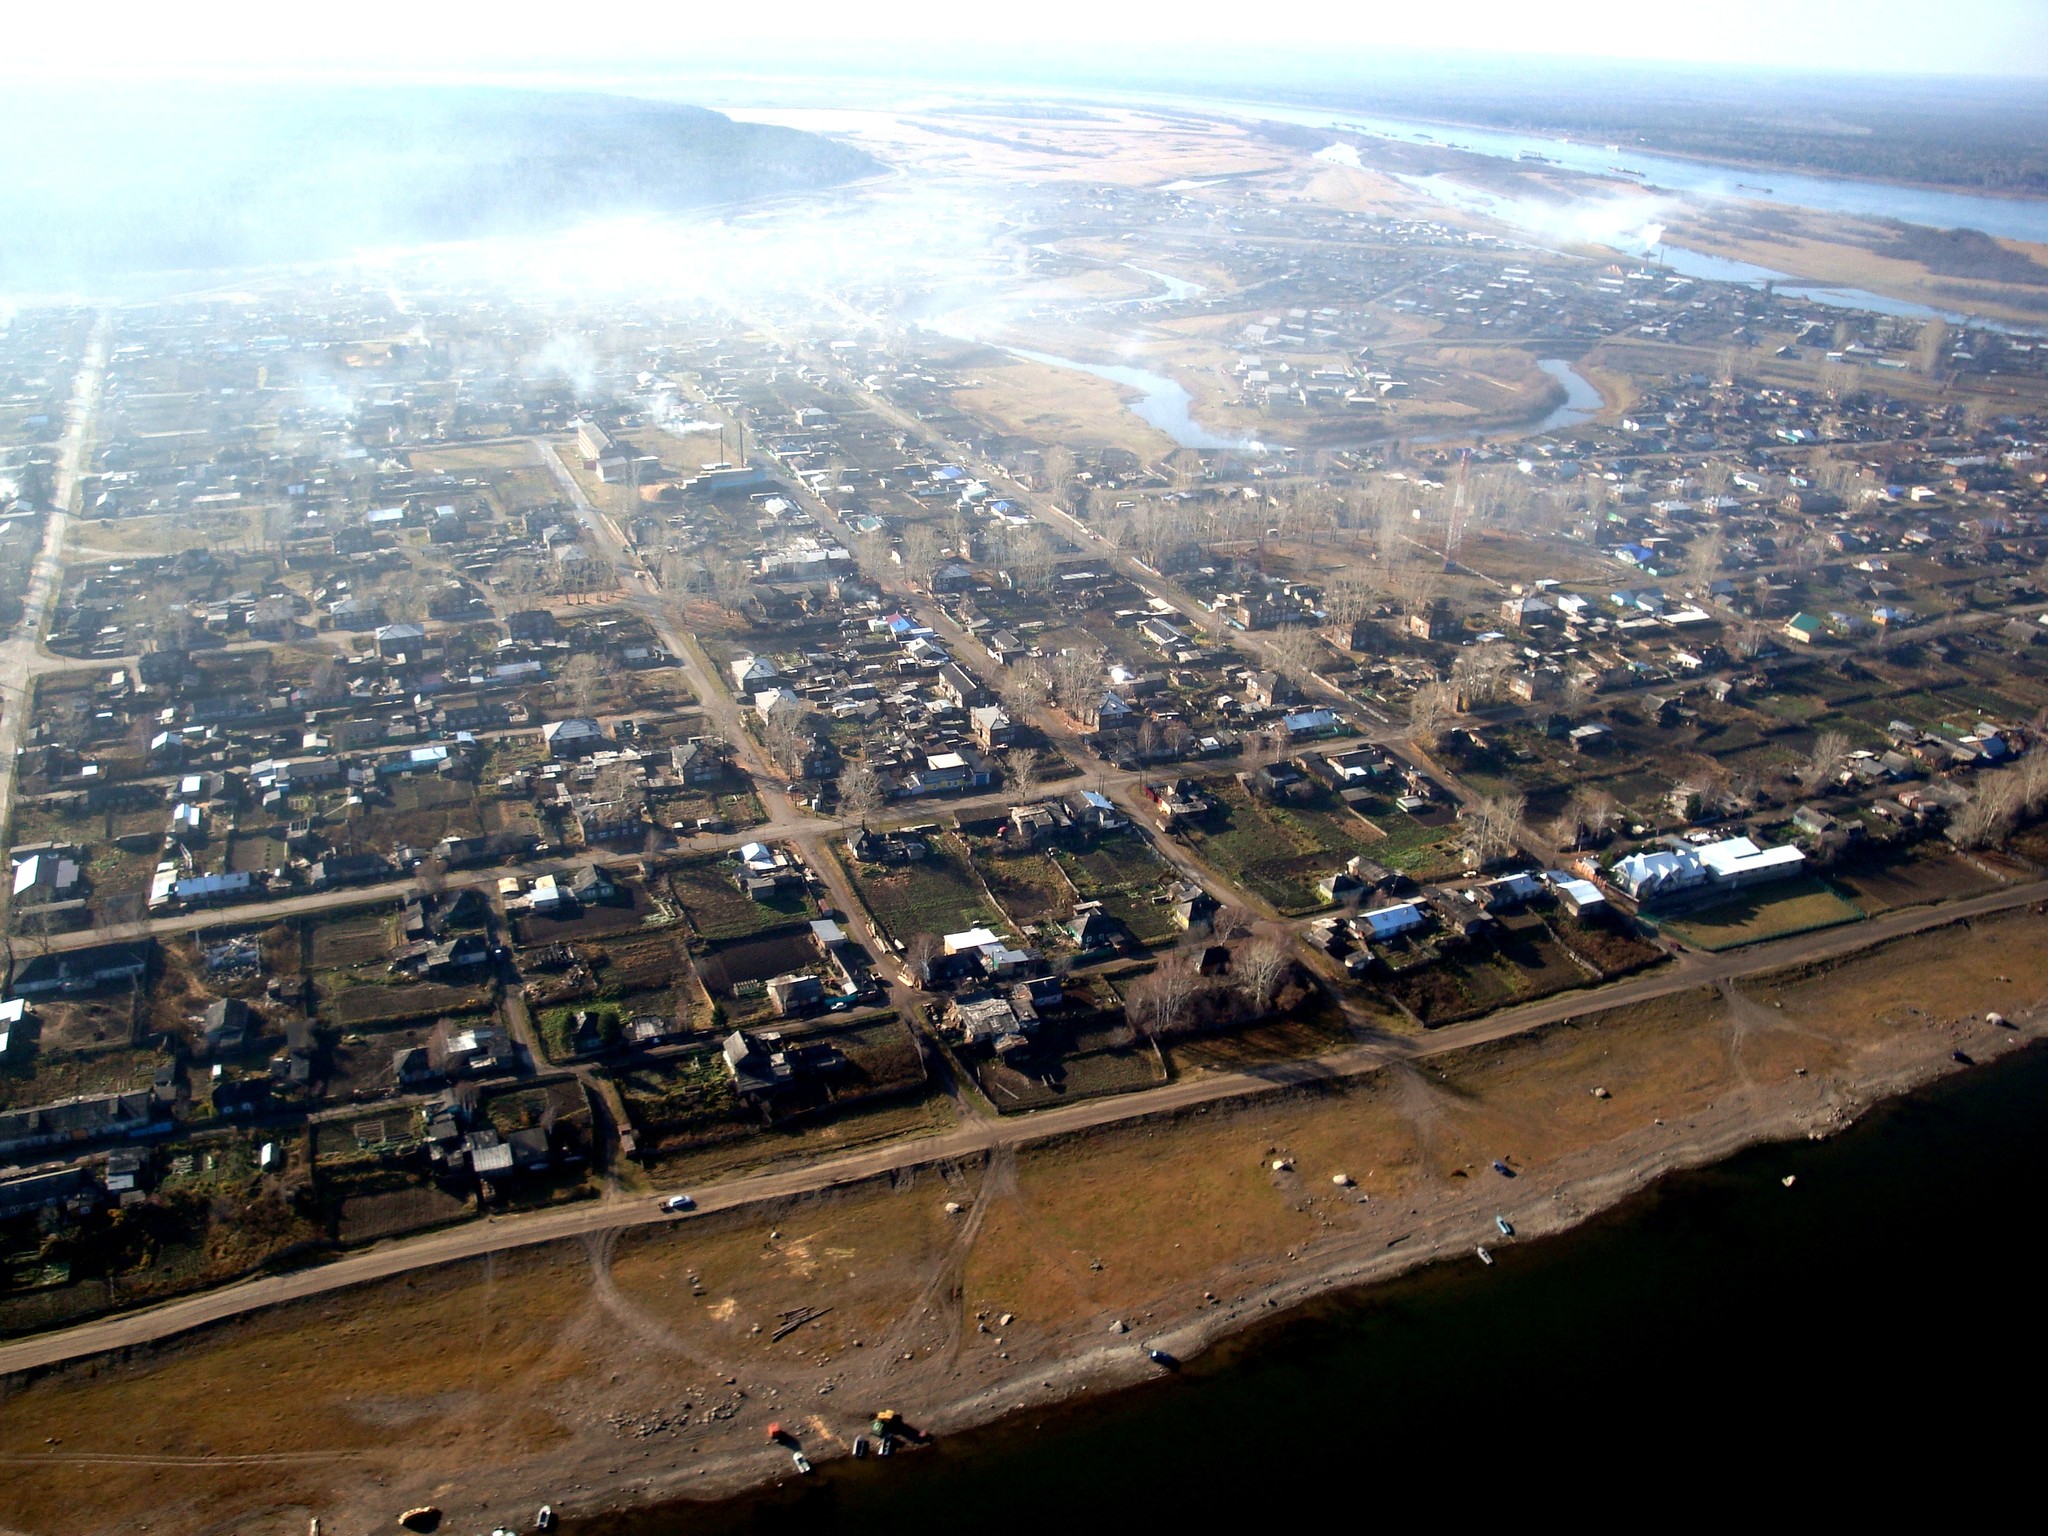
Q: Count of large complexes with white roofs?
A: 1